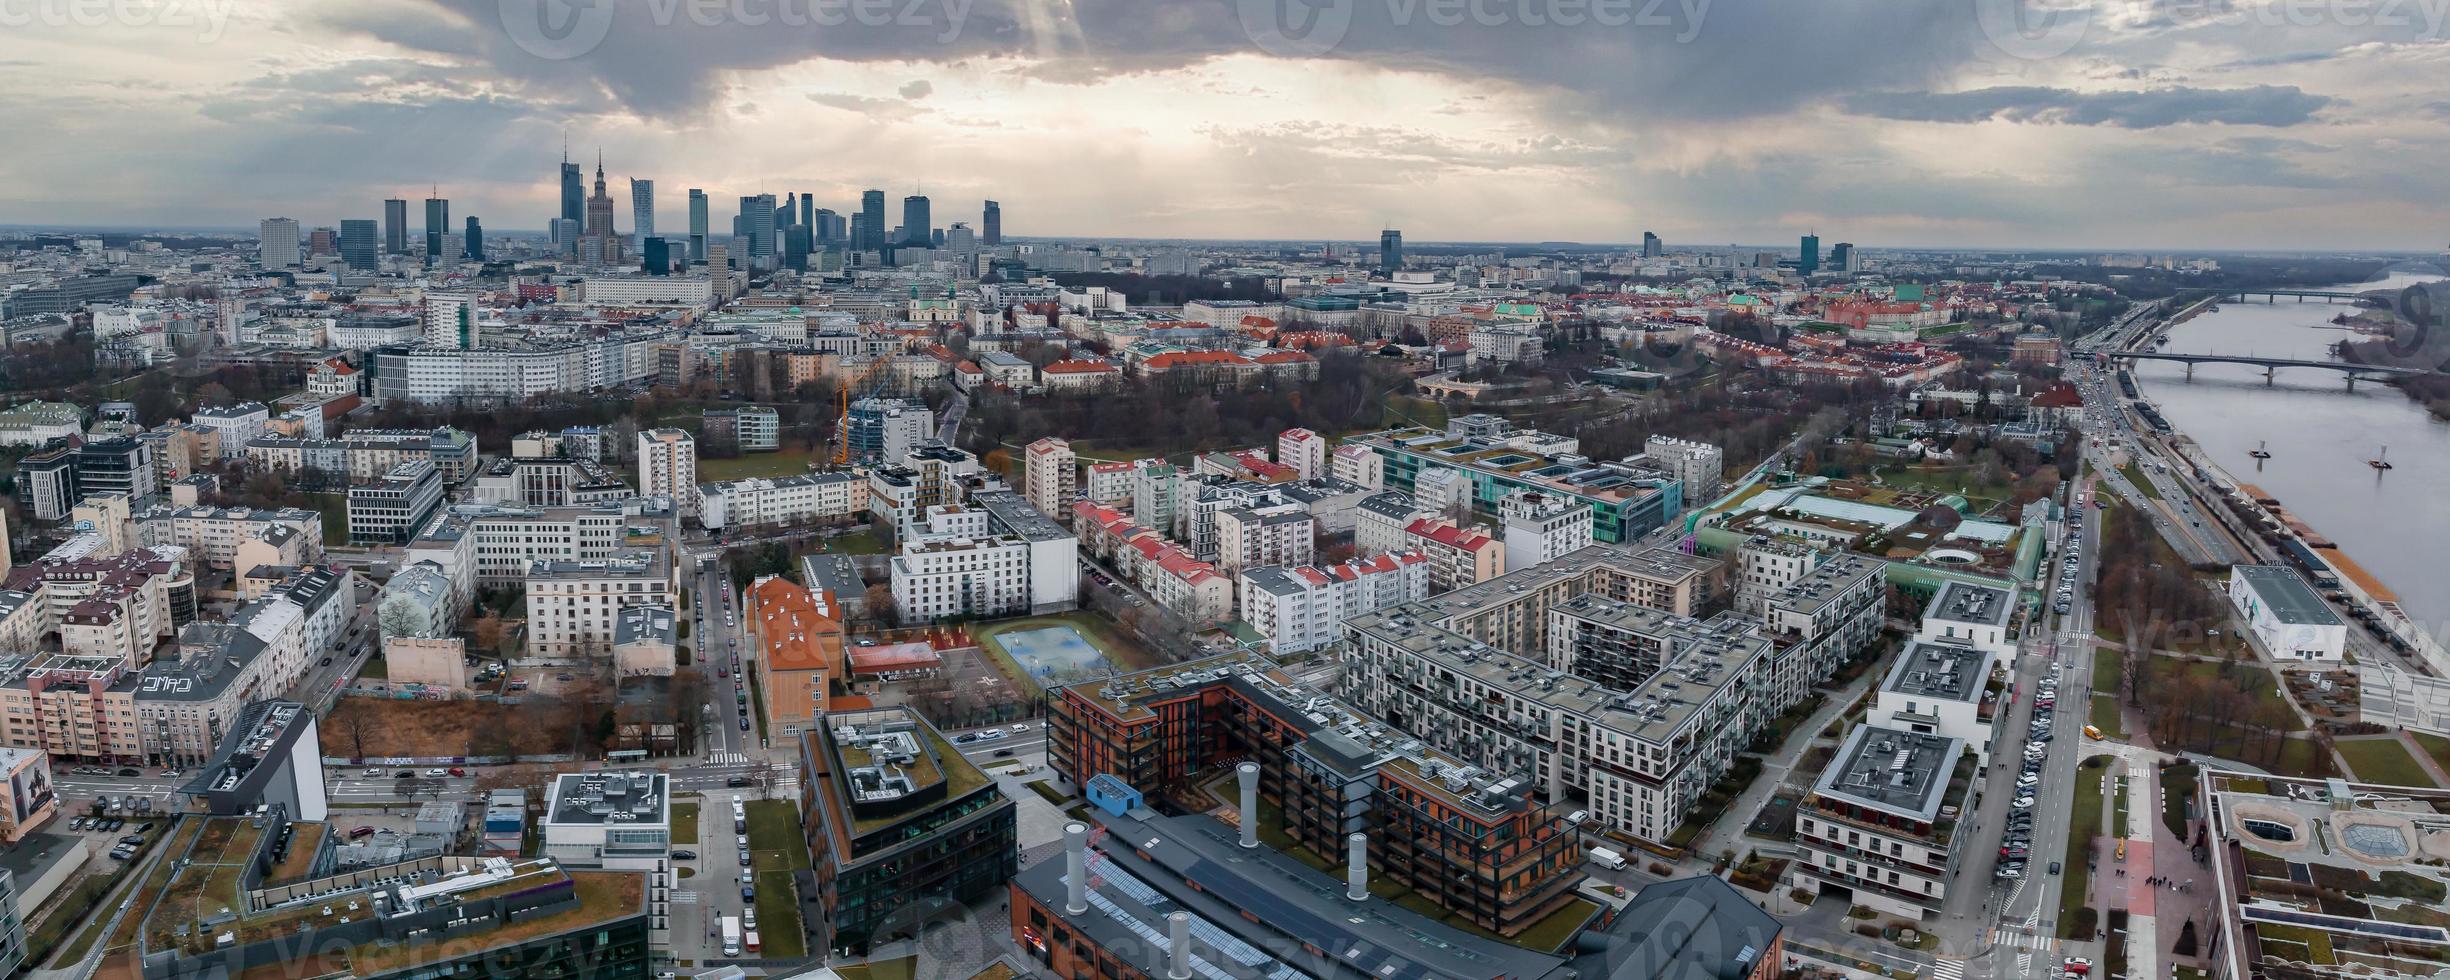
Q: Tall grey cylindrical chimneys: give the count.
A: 4